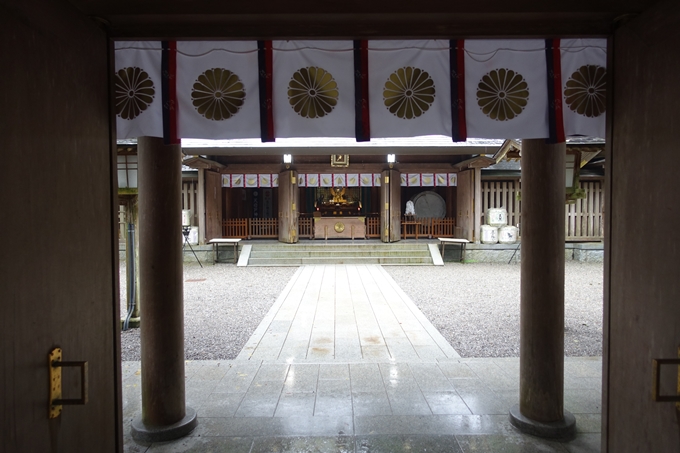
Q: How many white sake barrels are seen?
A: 5